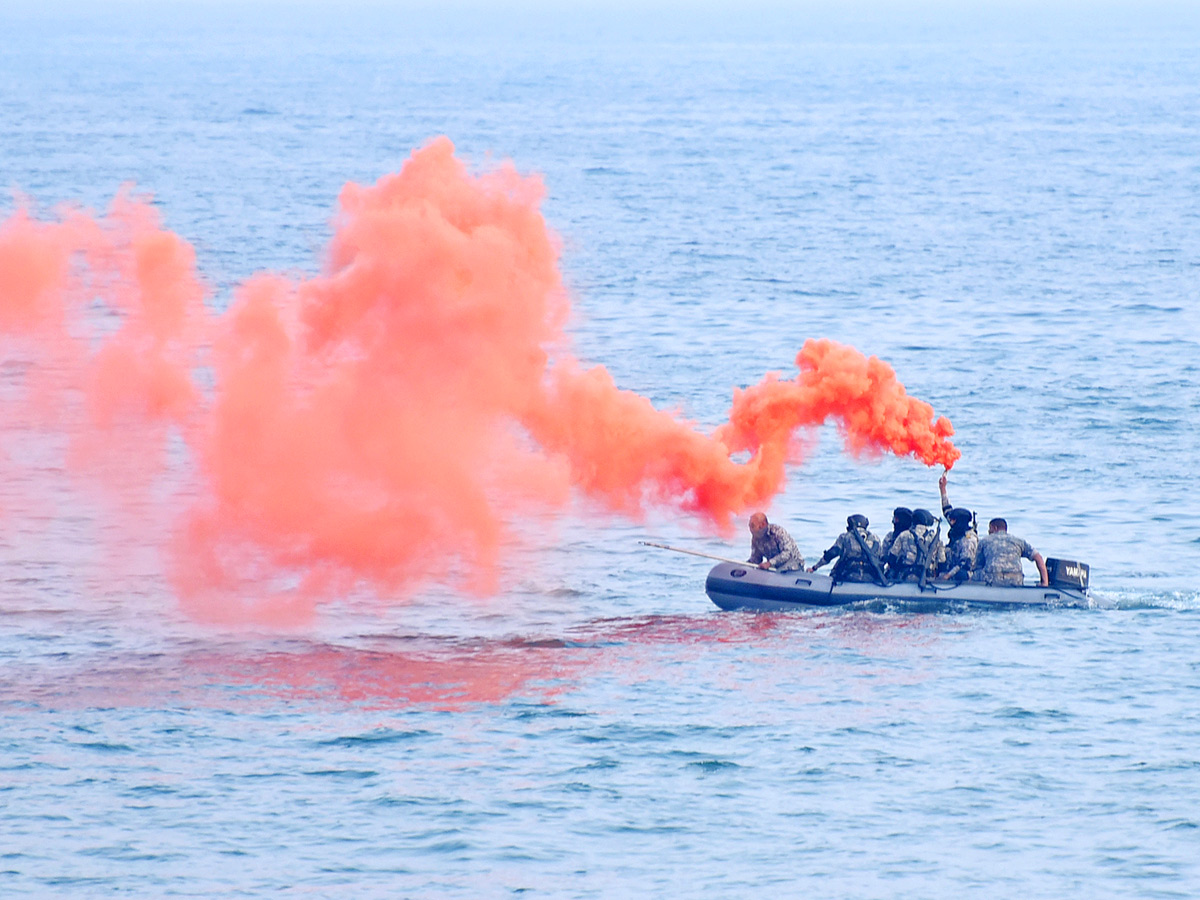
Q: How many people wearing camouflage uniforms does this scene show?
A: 6